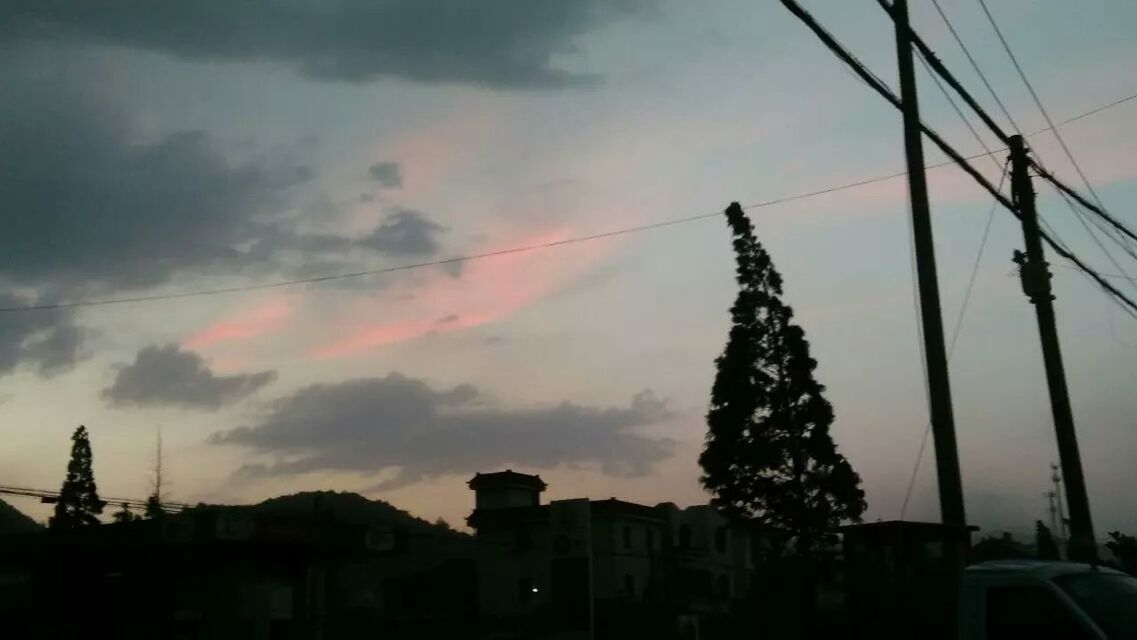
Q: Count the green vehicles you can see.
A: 0